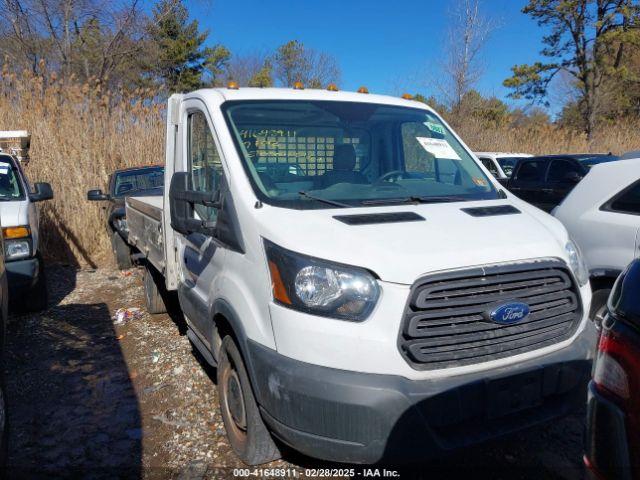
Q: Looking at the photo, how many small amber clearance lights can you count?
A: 5